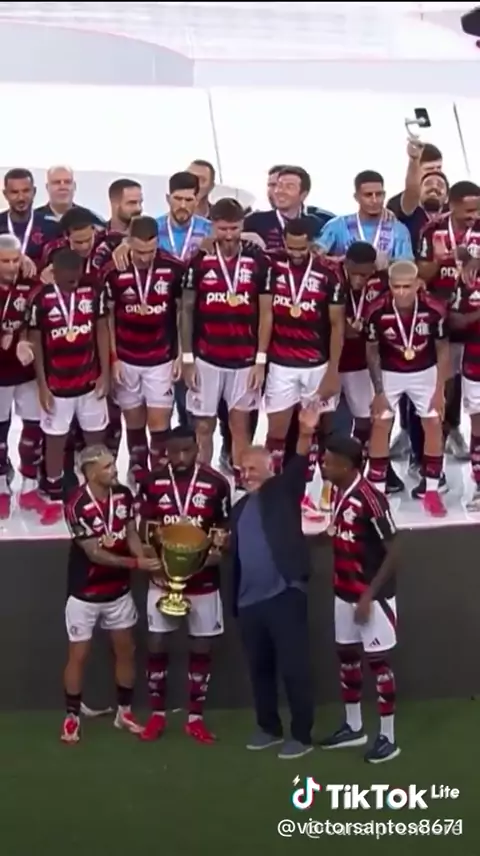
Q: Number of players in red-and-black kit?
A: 14